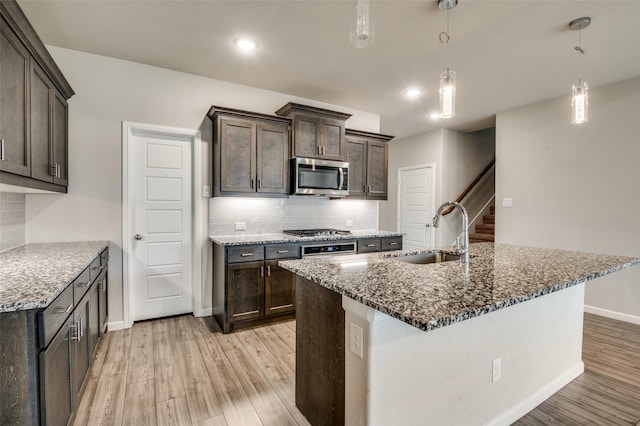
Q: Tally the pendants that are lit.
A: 2